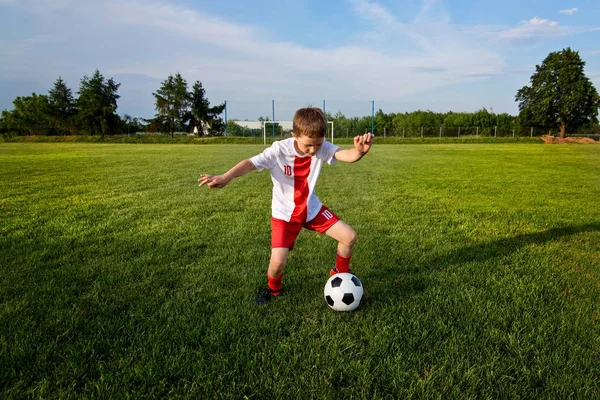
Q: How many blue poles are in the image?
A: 4